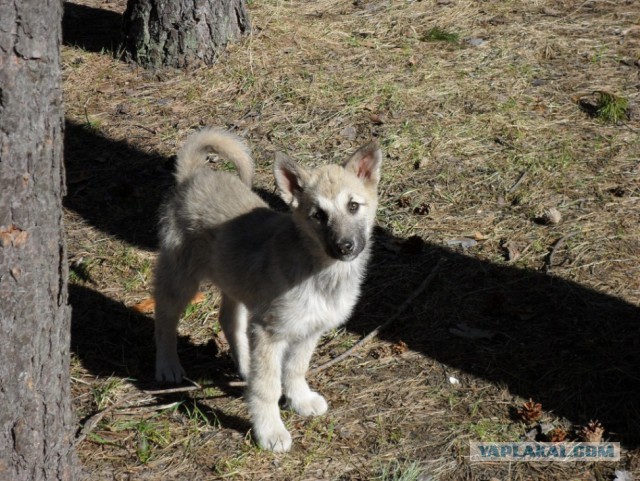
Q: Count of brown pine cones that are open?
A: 3